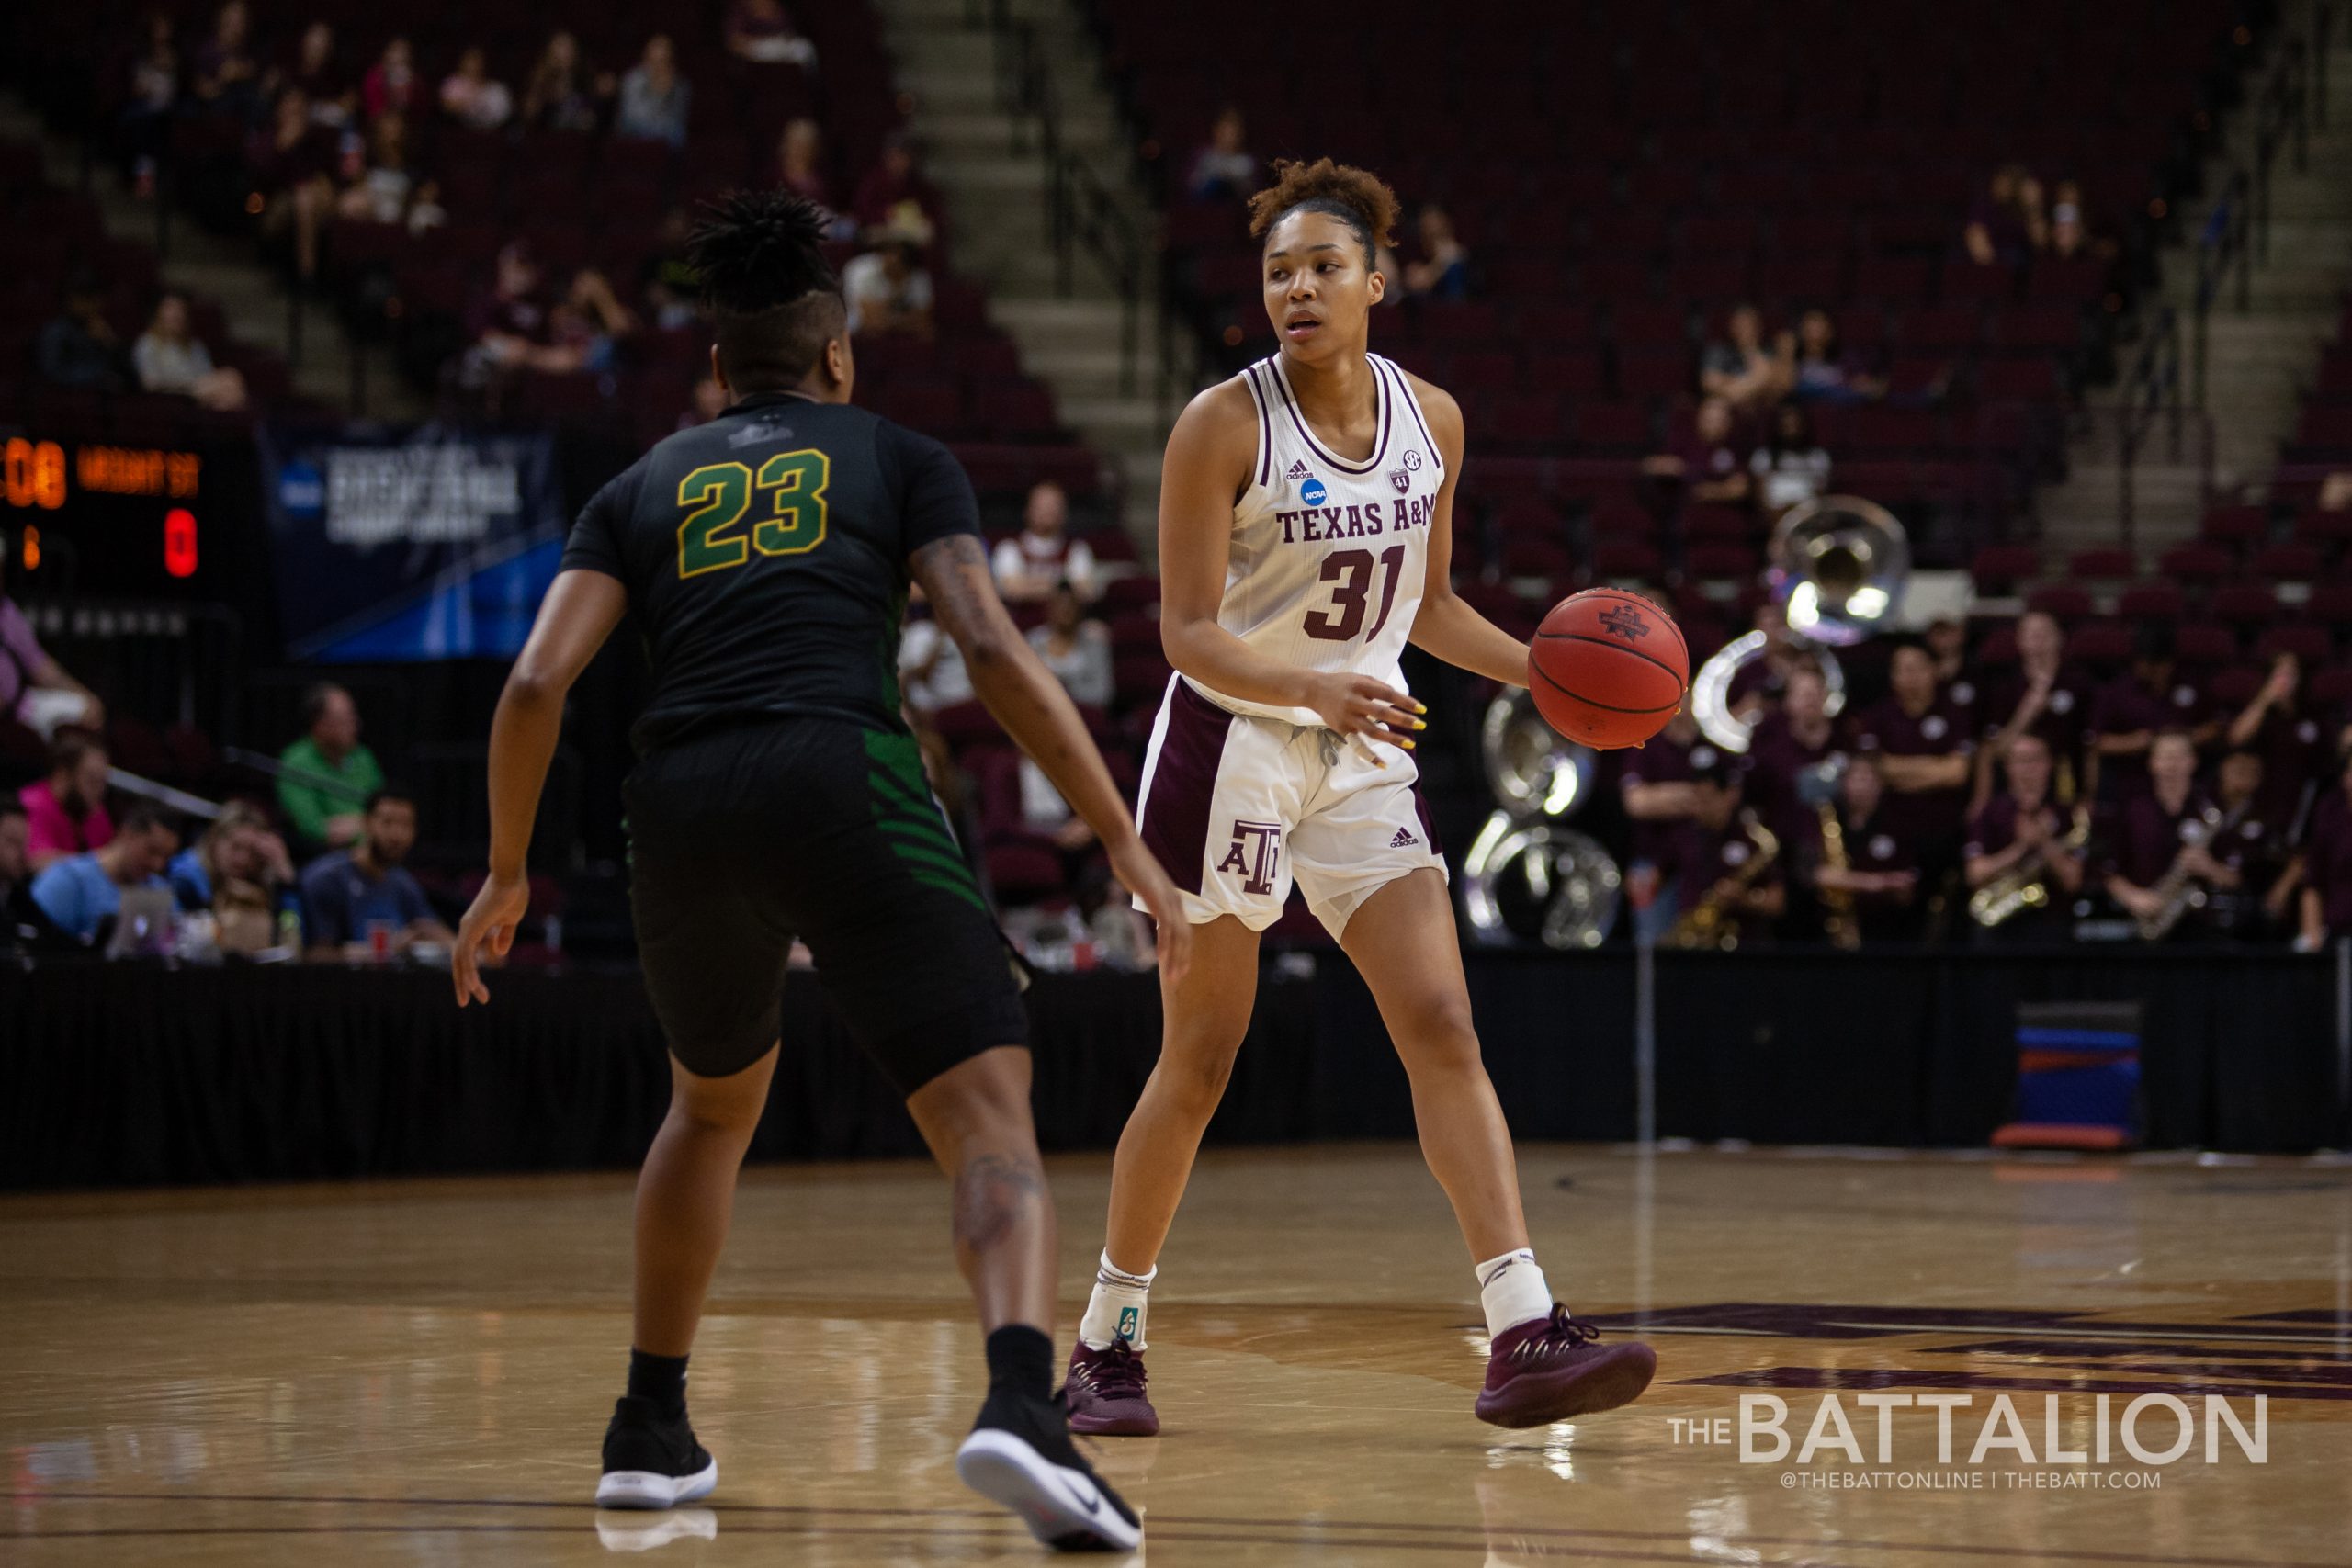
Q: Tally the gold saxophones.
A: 3